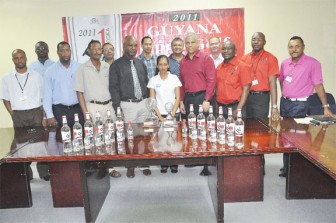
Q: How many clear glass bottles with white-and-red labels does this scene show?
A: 12